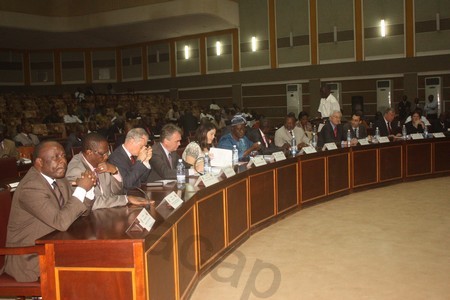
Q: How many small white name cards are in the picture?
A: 12